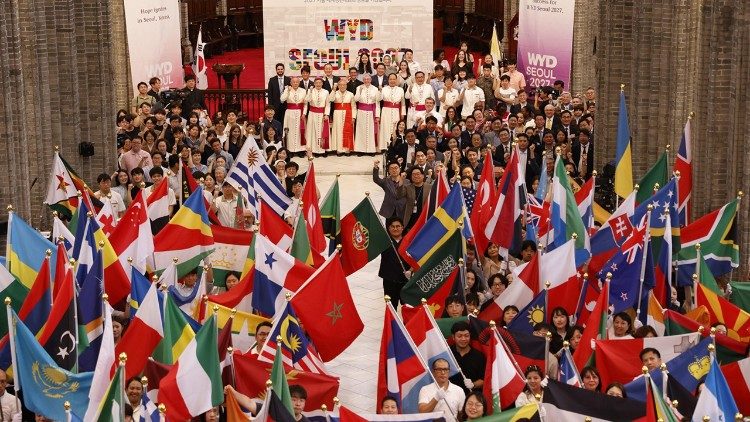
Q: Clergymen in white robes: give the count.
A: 6